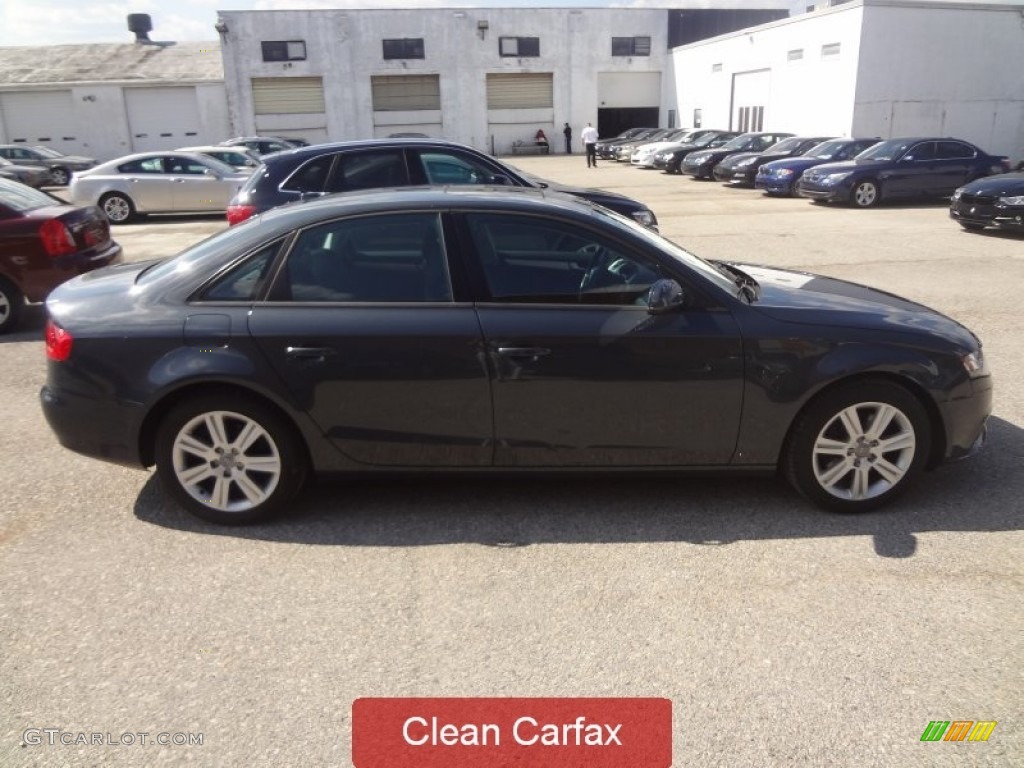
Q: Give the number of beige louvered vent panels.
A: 3